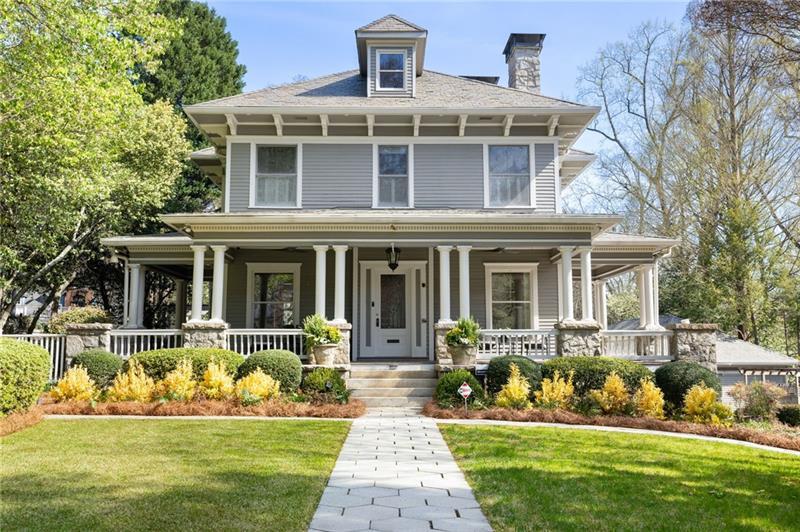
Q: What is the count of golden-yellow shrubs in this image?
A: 10